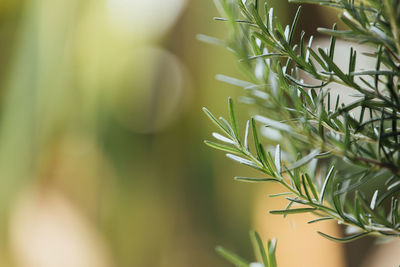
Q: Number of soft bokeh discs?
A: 2